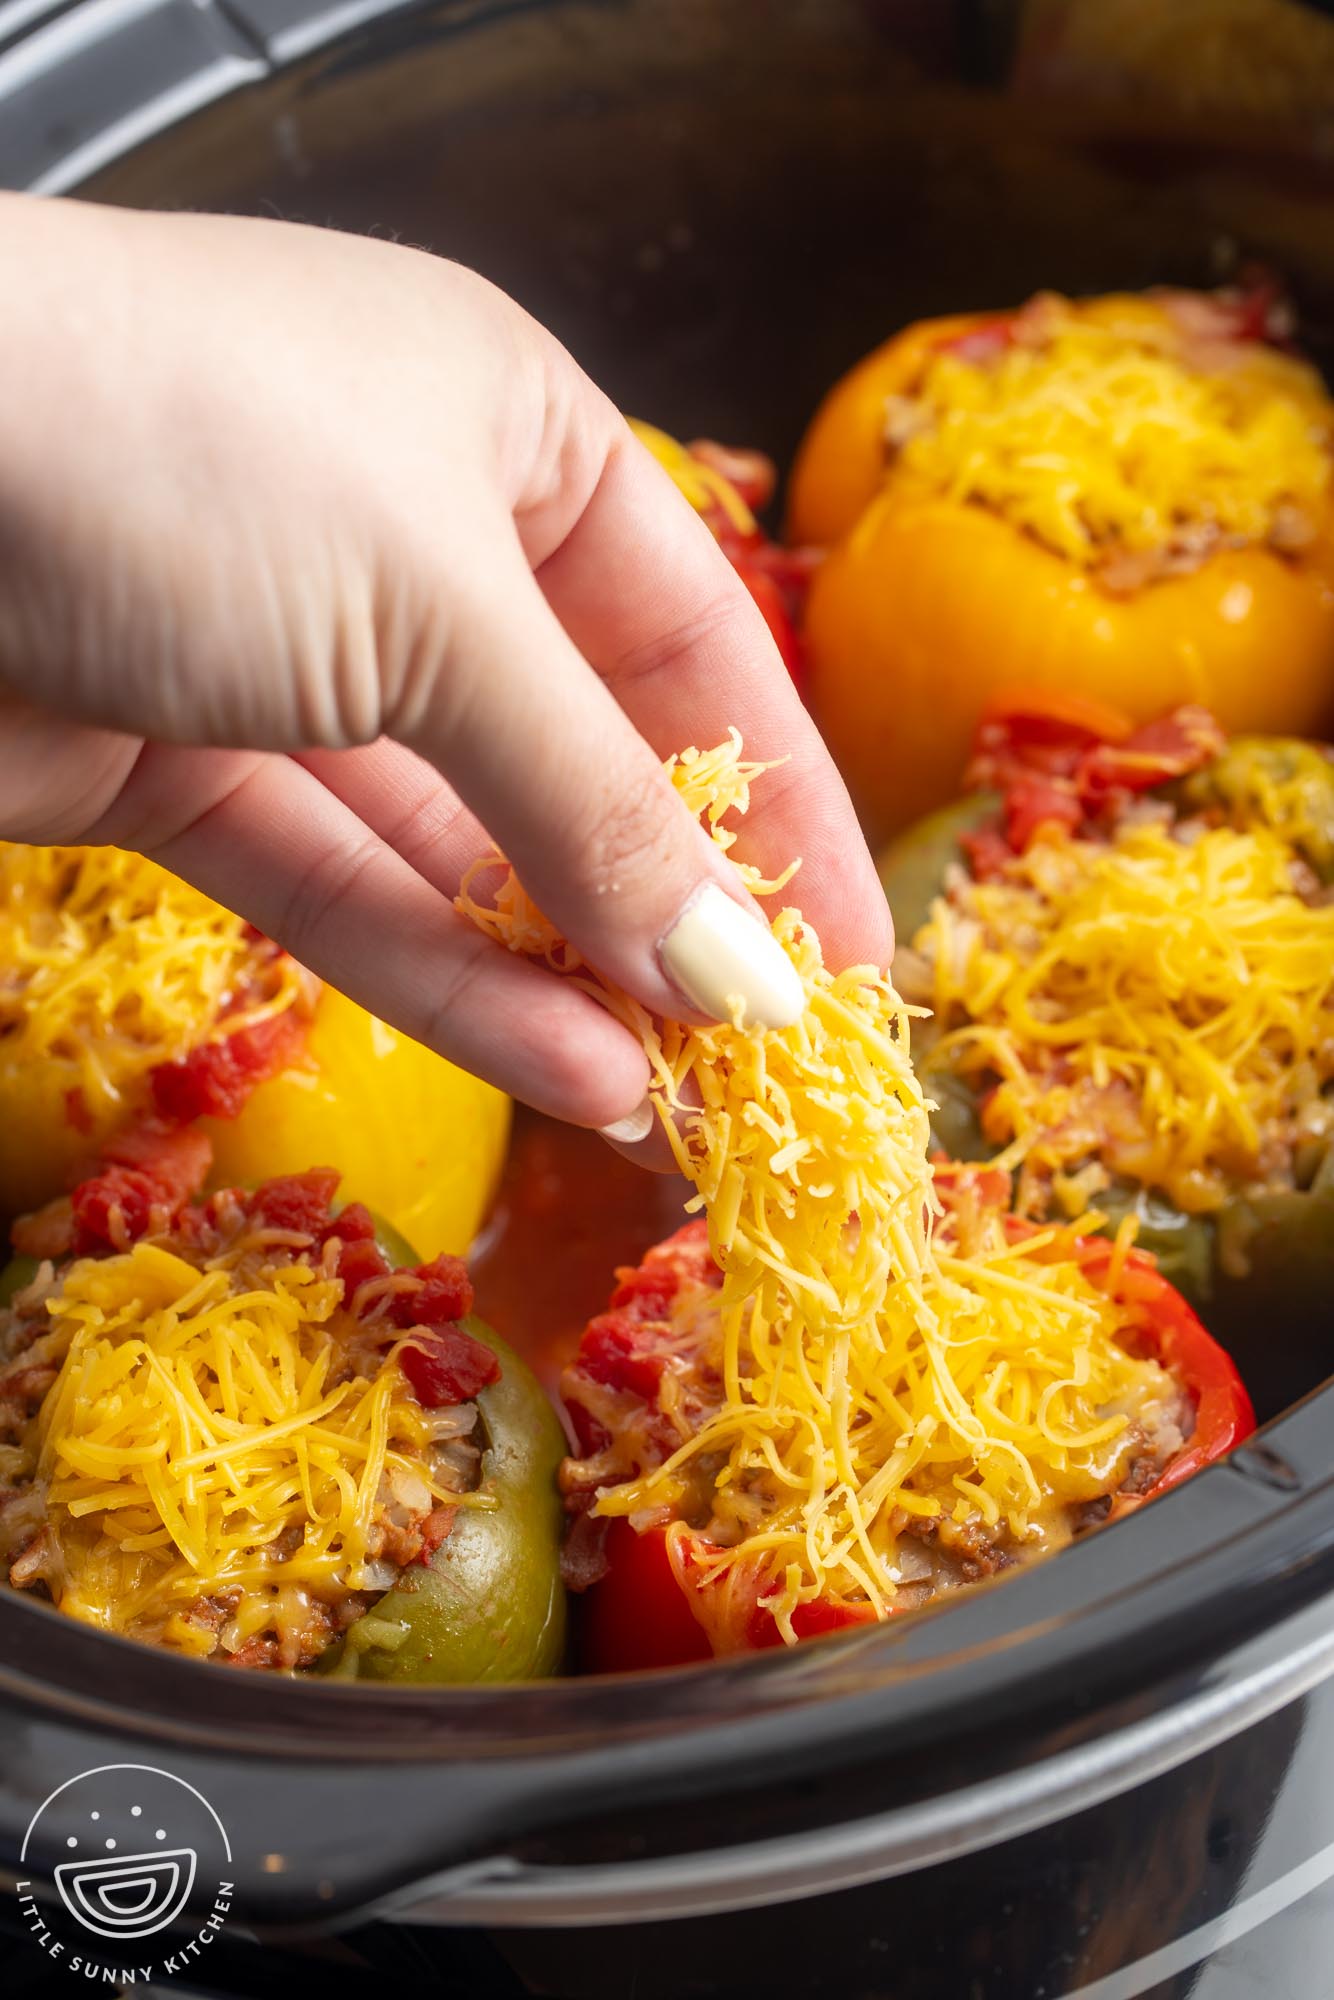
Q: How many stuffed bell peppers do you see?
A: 6